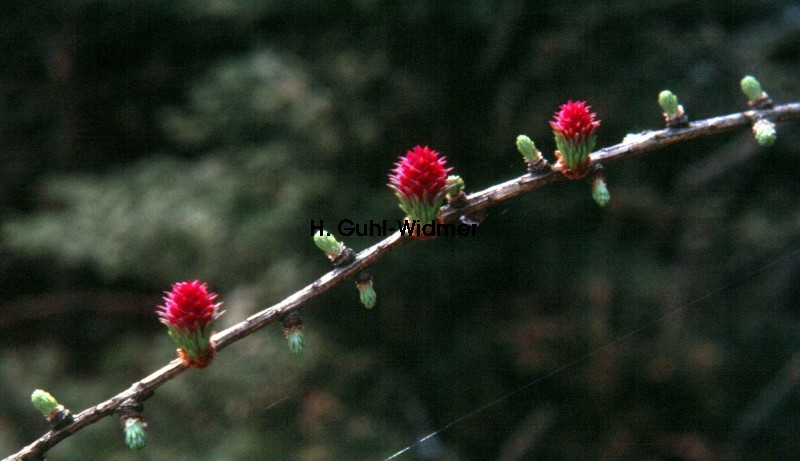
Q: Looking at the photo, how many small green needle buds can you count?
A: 11